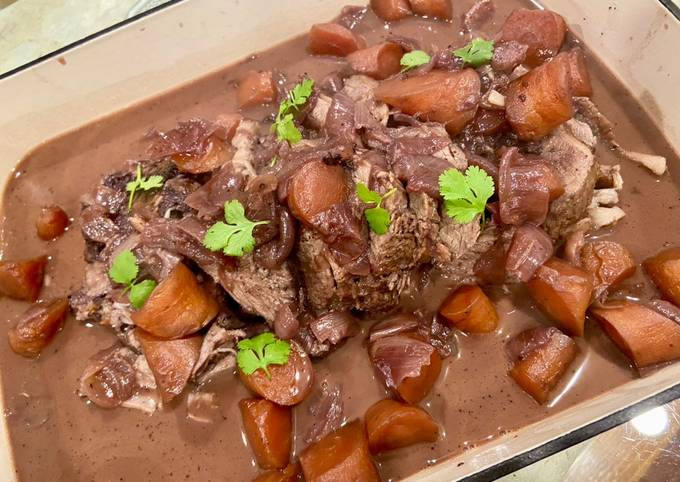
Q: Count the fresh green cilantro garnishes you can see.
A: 9